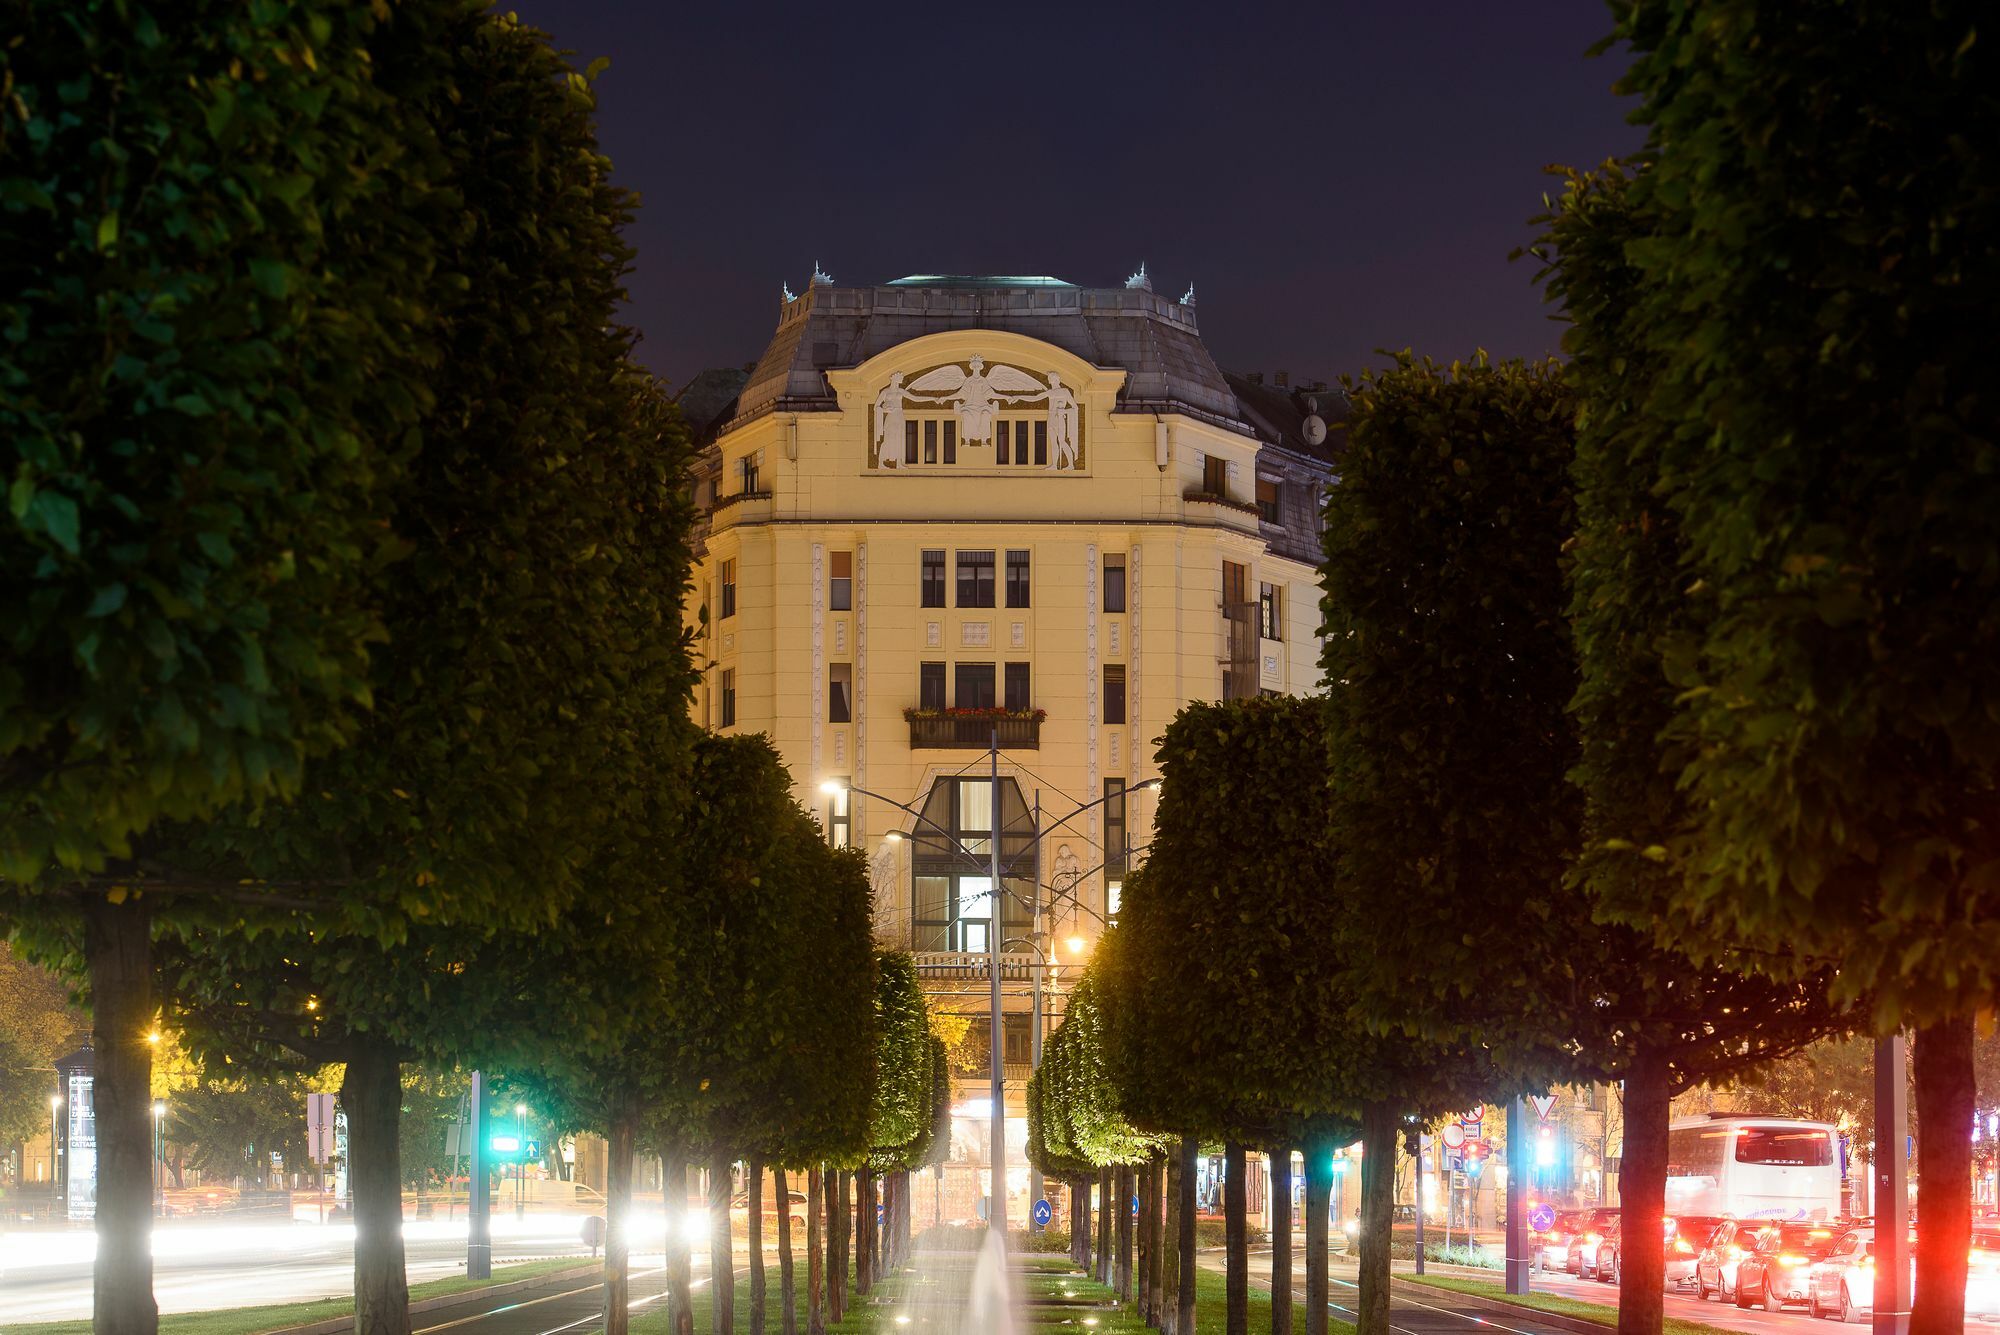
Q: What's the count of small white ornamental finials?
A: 4